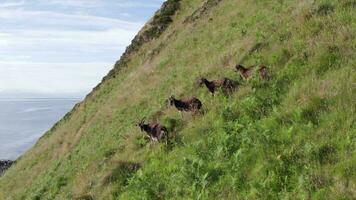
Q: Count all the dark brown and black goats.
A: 4